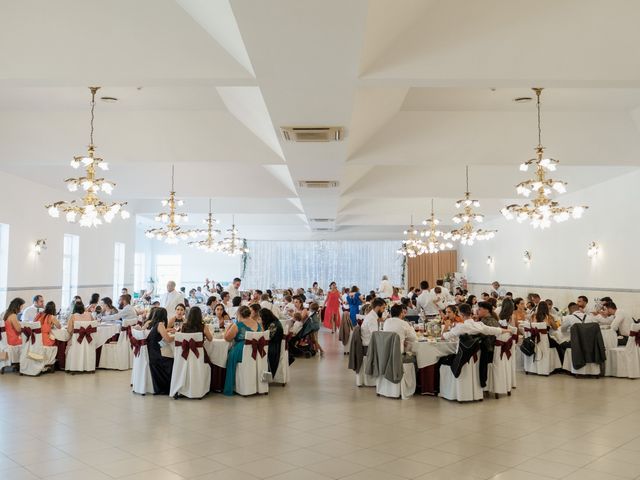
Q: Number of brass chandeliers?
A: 8